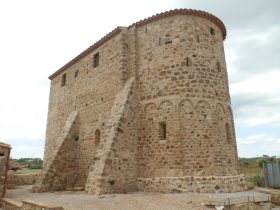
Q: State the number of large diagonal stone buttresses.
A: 2